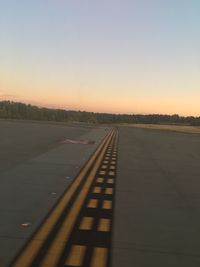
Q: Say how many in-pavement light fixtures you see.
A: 4